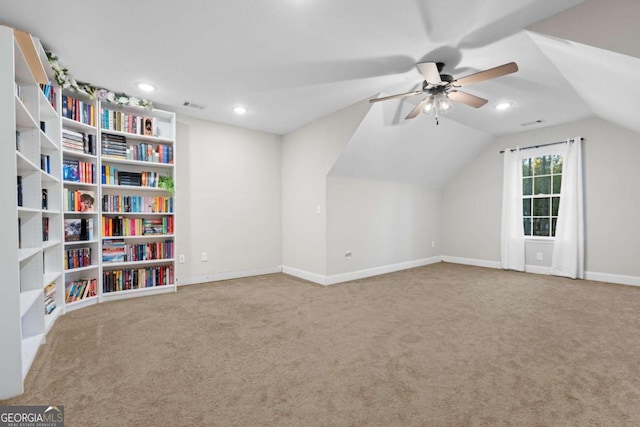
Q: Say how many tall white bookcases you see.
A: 4